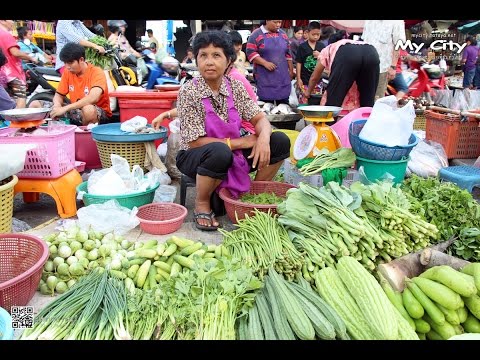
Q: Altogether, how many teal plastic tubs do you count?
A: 2